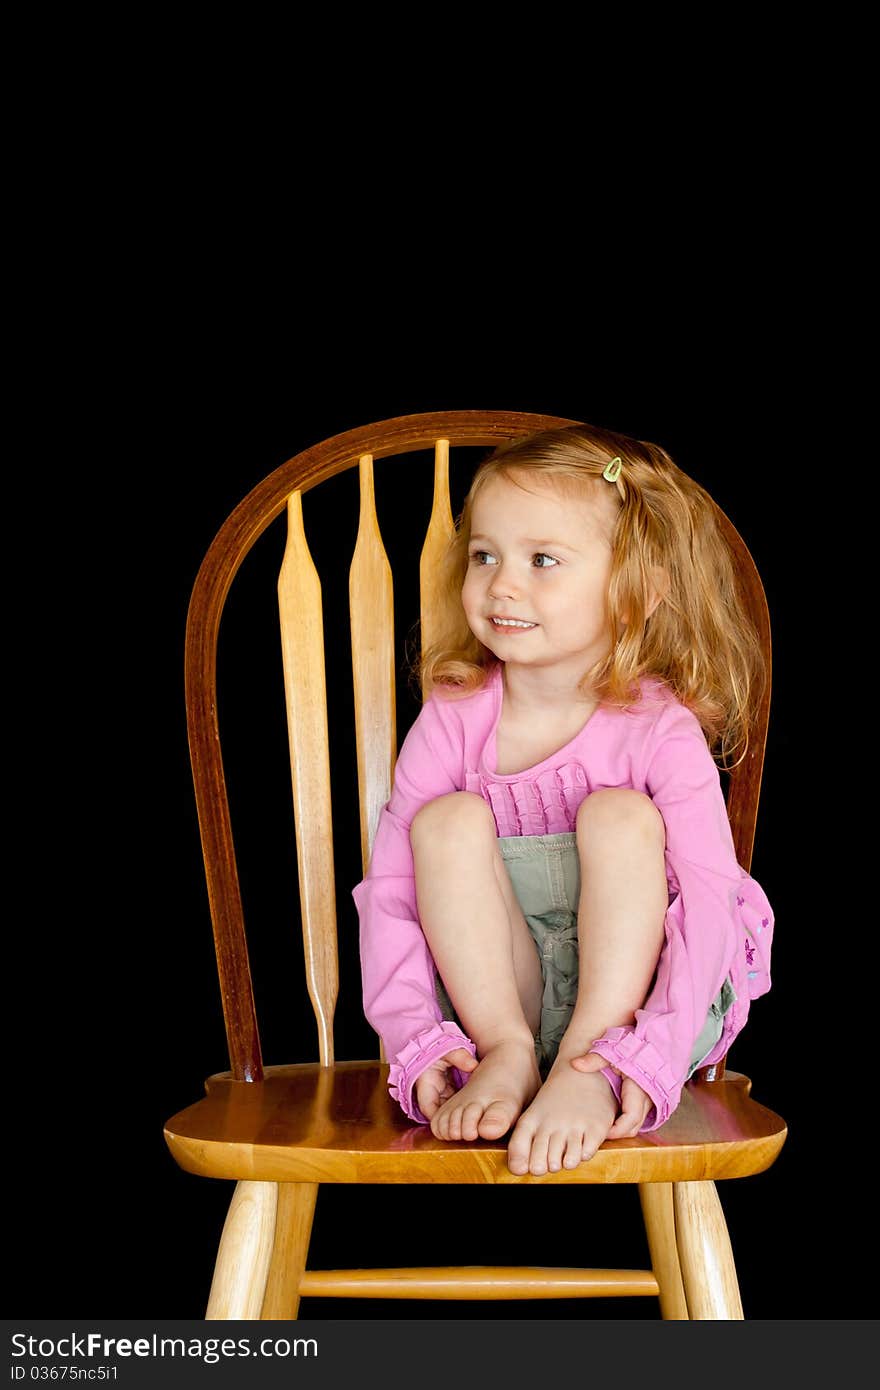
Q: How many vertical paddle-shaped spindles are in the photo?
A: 3